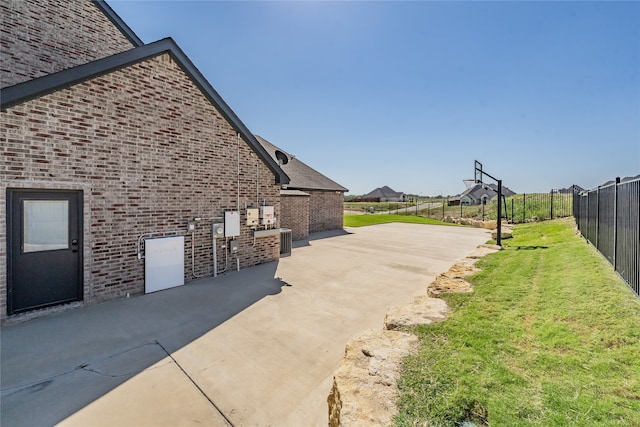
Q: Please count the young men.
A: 0